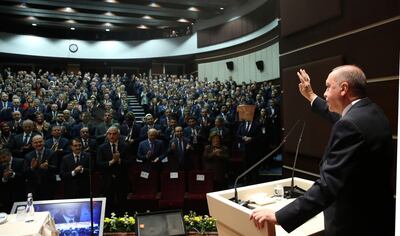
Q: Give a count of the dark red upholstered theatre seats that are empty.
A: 3